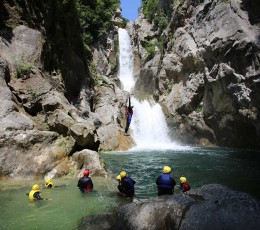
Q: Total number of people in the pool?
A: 7